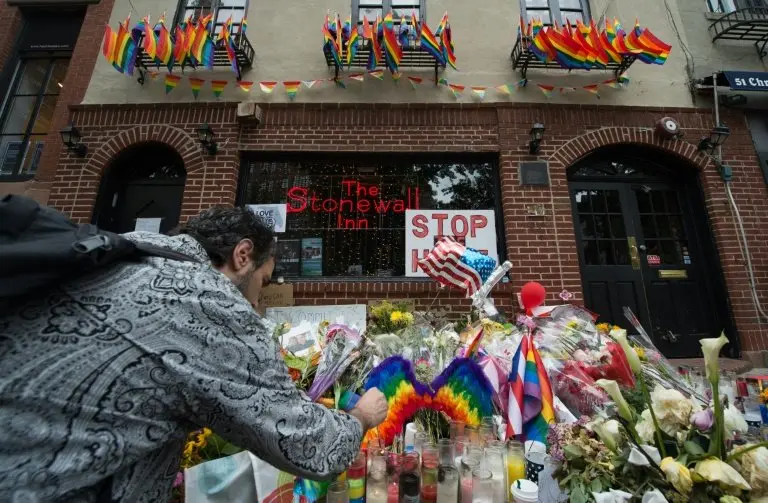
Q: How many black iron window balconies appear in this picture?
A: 4